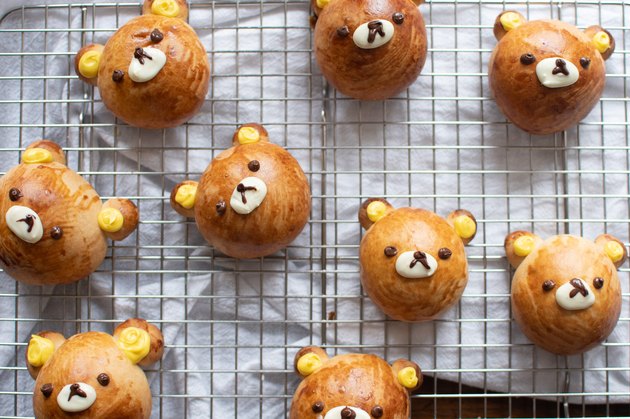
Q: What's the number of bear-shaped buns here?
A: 9